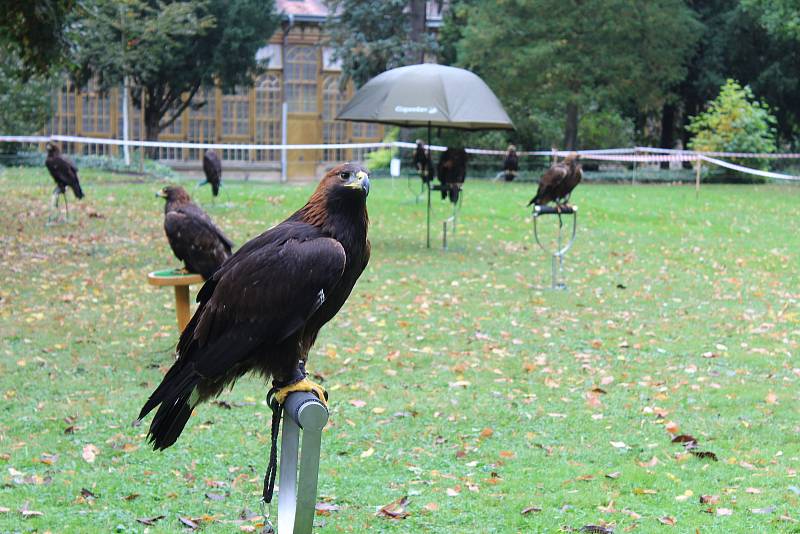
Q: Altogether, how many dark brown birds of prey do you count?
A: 8